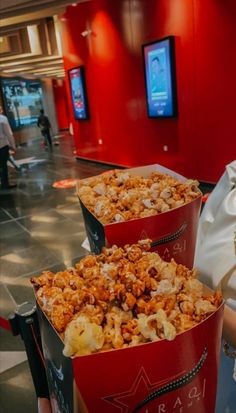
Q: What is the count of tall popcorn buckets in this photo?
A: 2